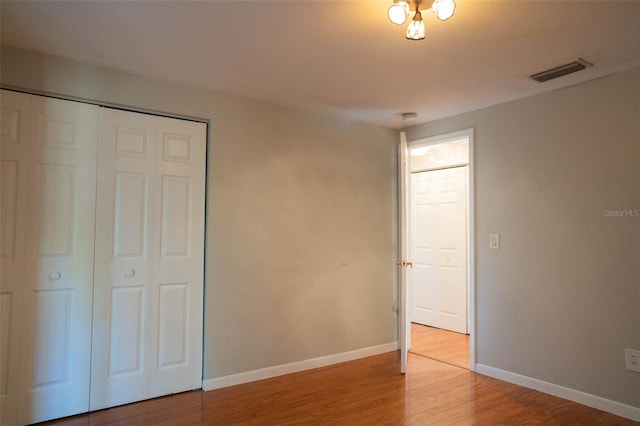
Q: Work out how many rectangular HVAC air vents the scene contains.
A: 1